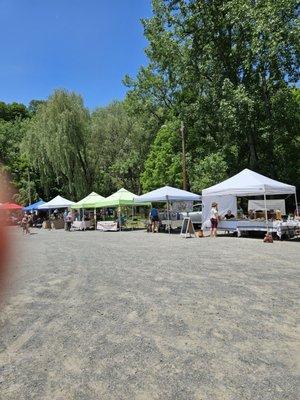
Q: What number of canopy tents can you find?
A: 7